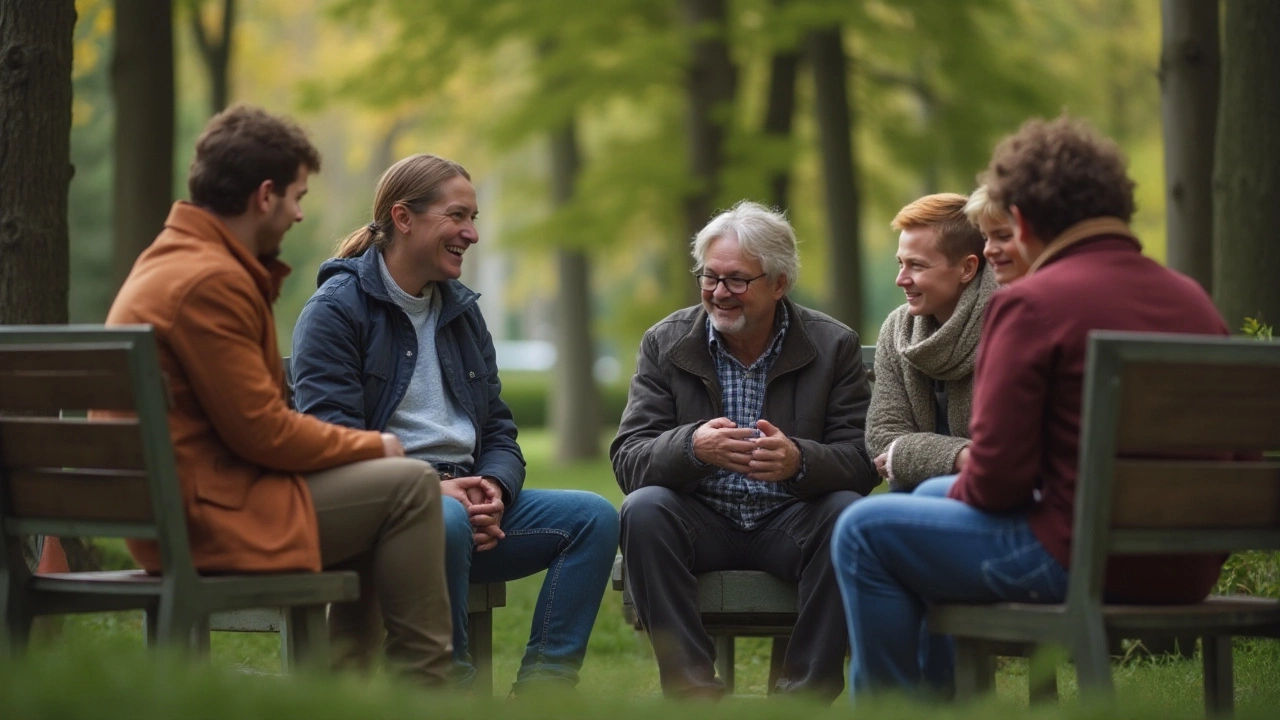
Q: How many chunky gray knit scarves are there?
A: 1